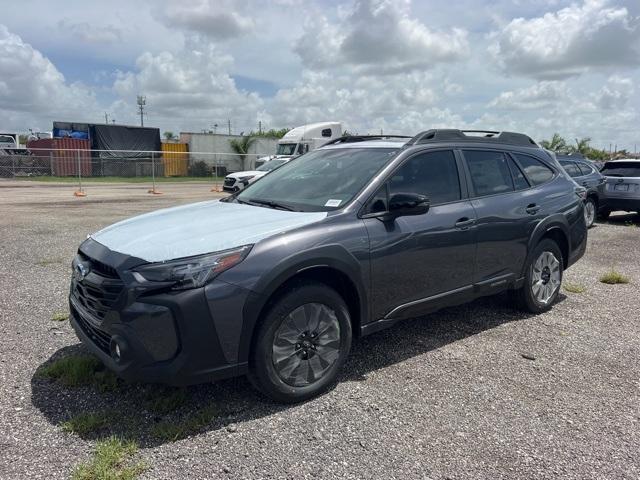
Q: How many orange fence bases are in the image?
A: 3